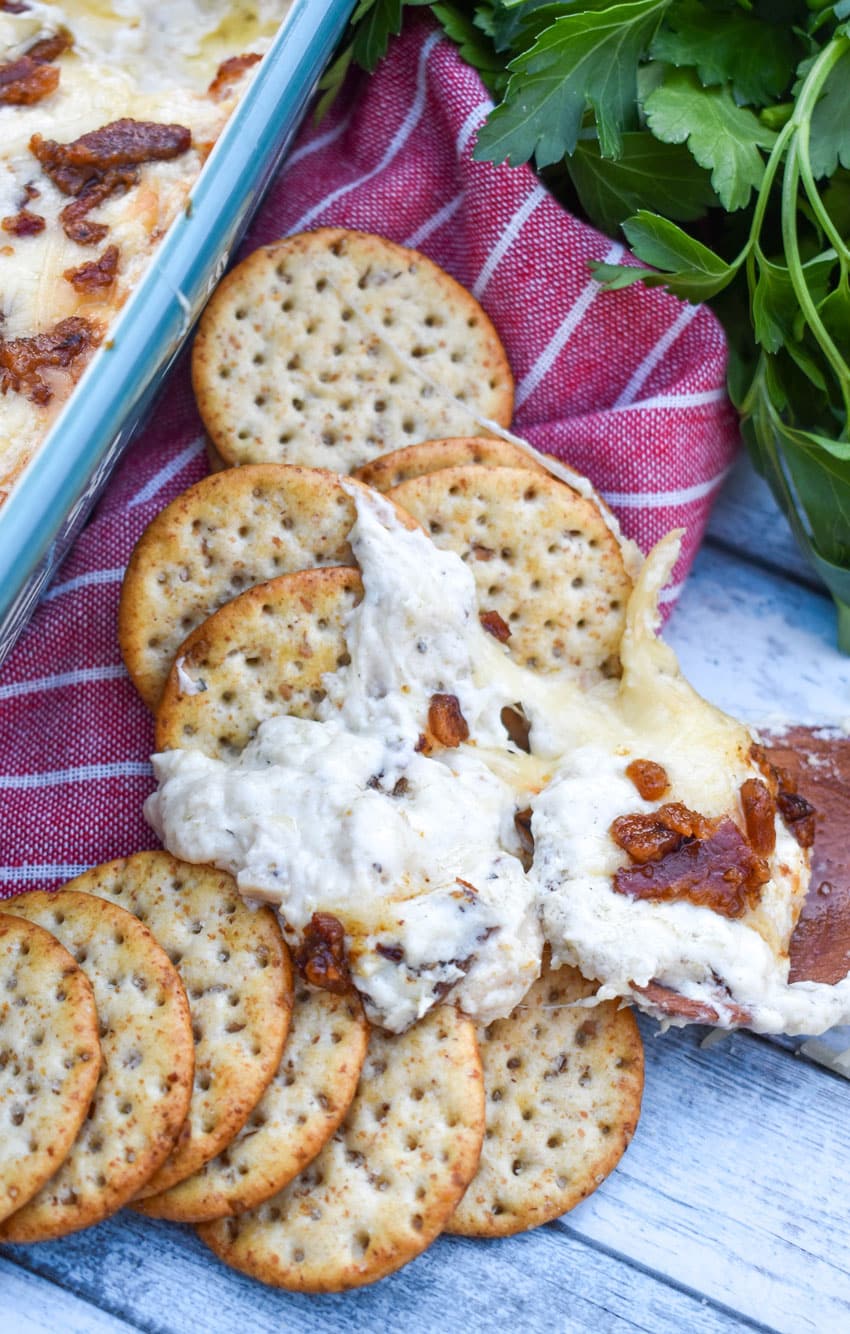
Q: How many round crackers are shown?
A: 11